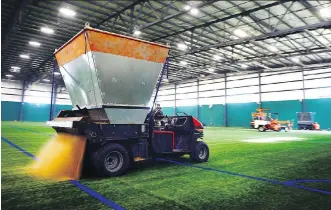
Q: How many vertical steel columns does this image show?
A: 7